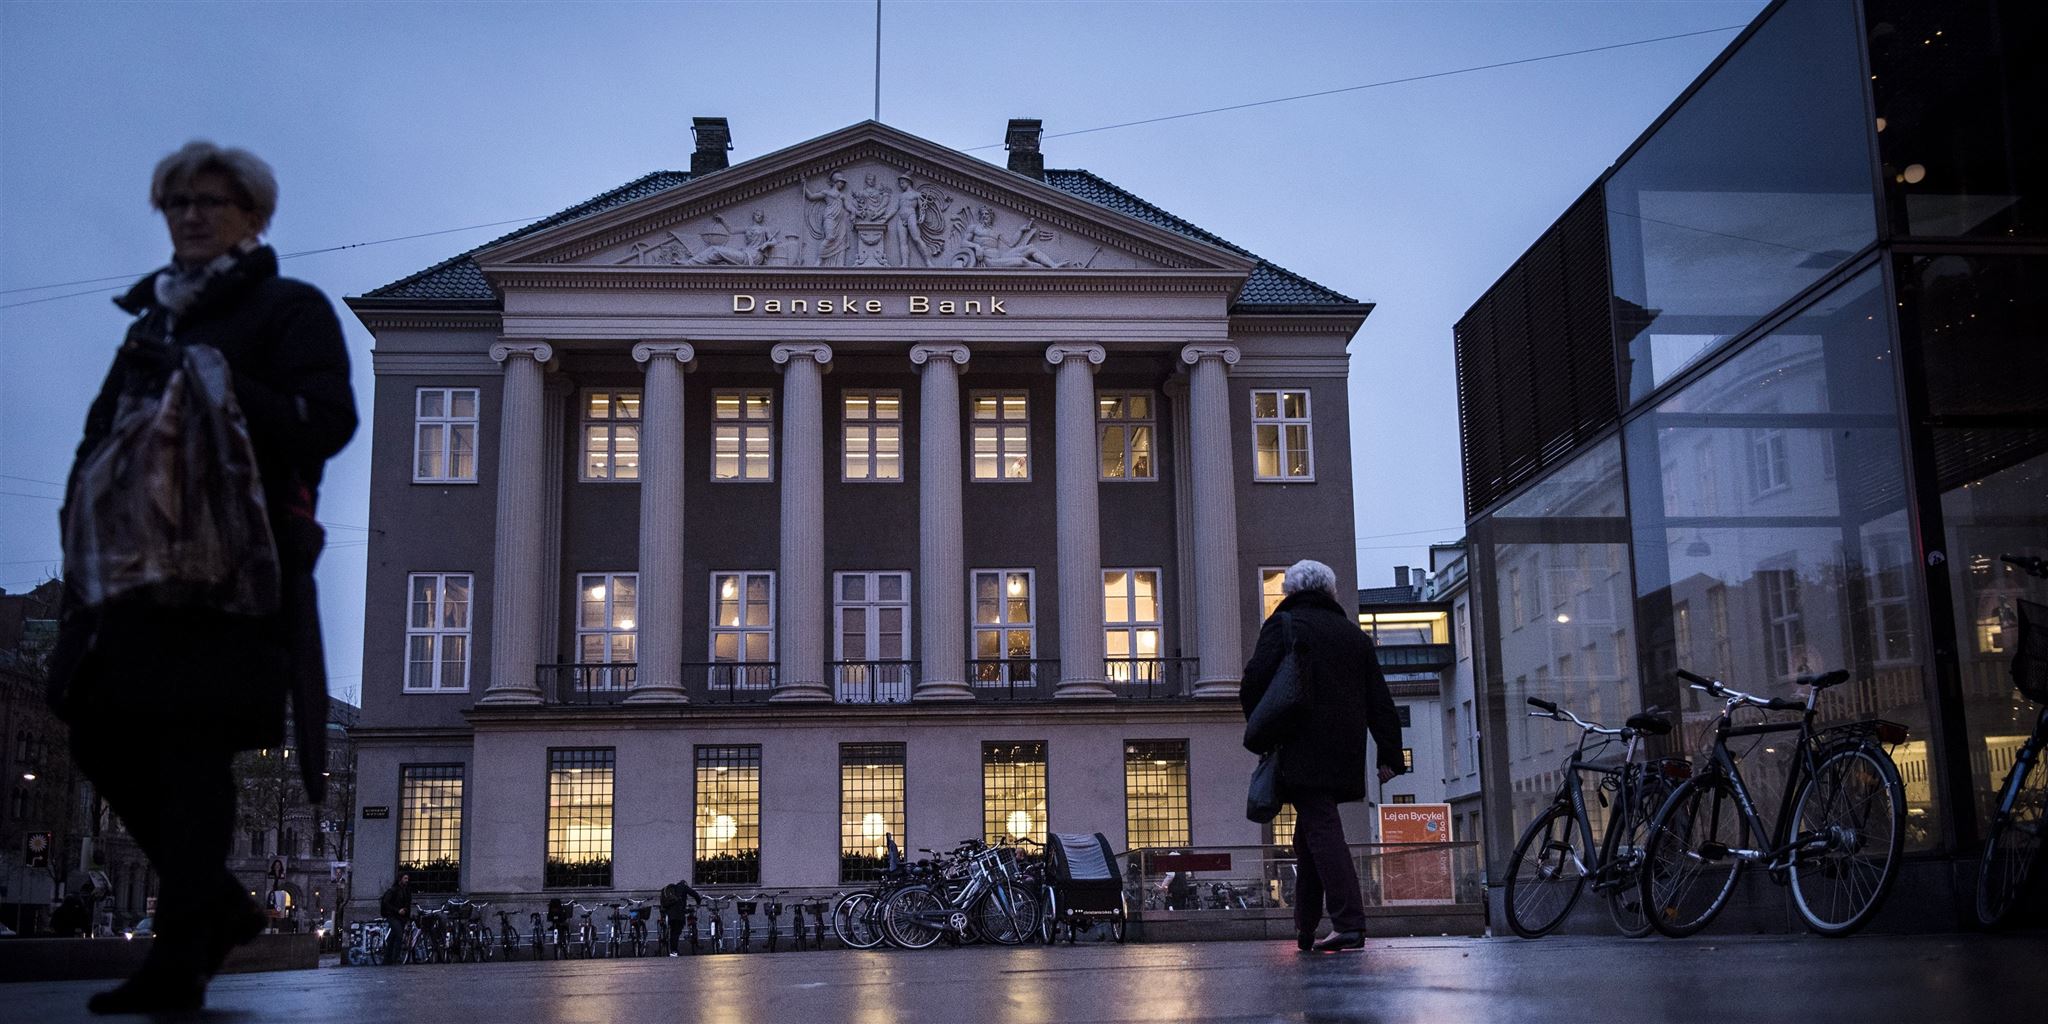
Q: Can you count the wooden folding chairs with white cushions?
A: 0